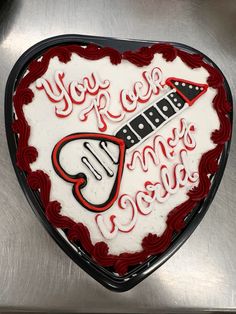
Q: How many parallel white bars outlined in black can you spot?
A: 3